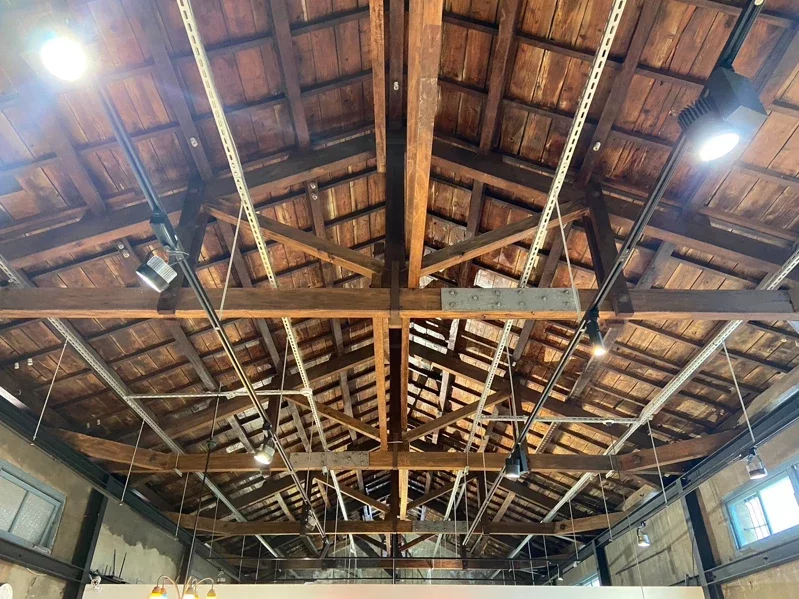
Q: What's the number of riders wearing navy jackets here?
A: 0